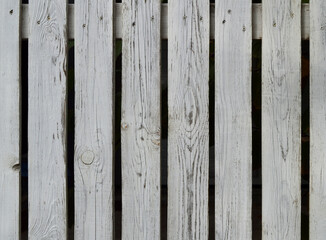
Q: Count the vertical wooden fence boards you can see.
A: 8